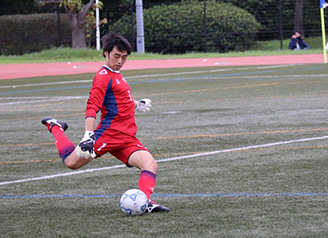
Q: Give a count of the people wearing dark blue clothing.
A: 1